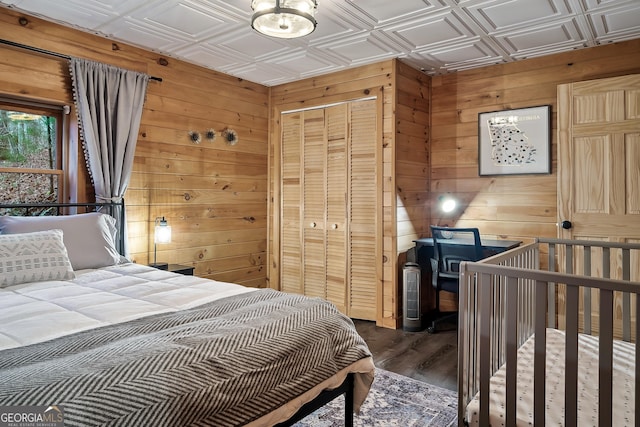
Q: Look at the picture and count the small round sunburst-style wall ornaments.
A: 3